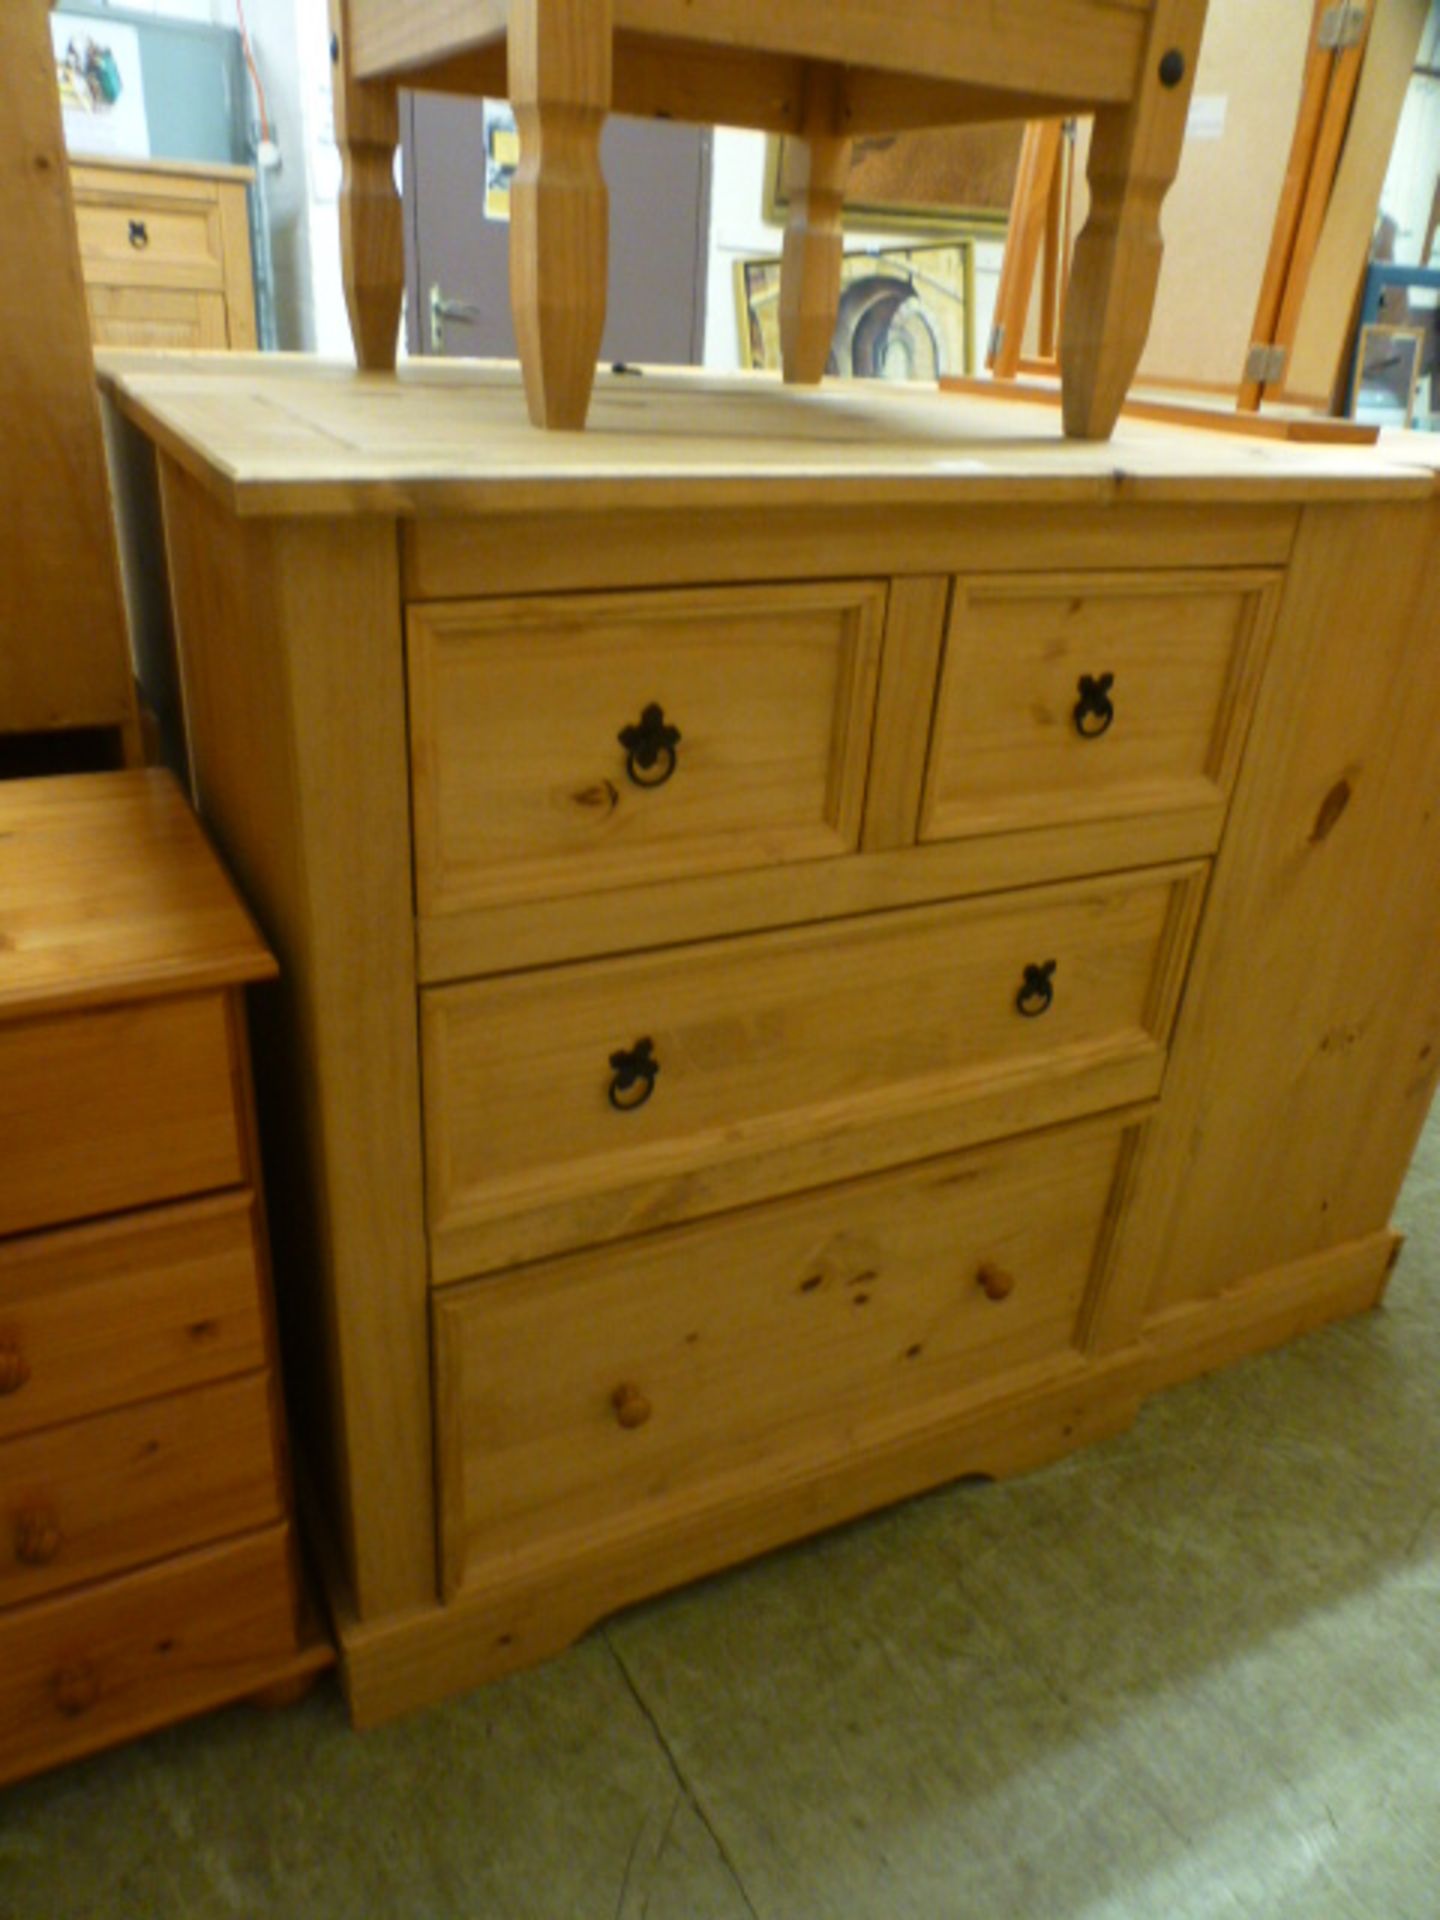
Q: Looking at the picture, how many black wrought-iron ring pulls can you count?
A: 5